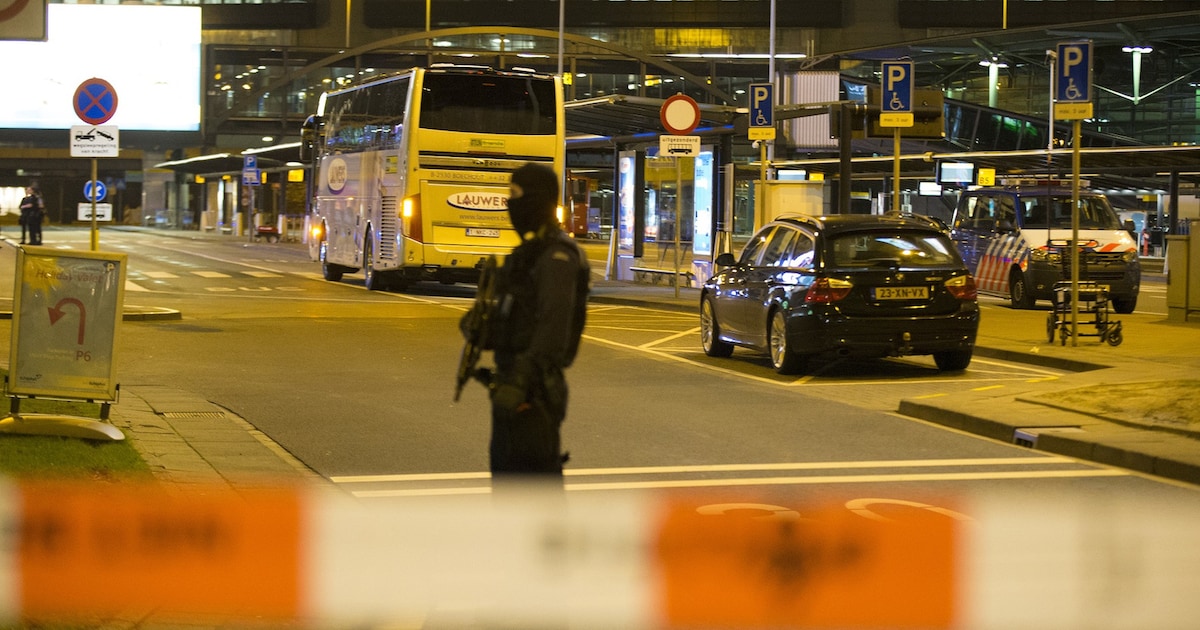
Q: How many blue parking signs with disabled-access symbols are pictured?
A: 3